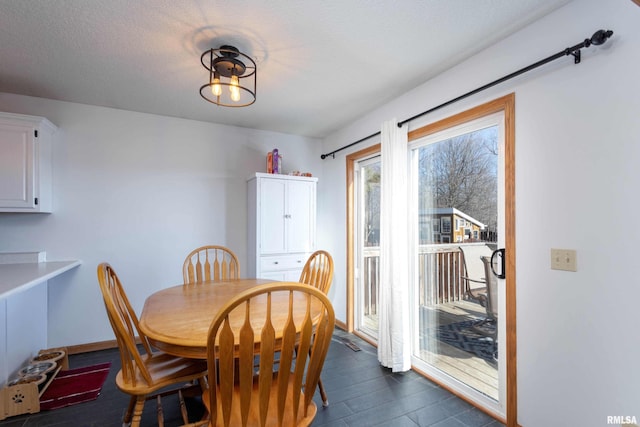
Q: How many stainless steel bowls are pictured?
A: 3